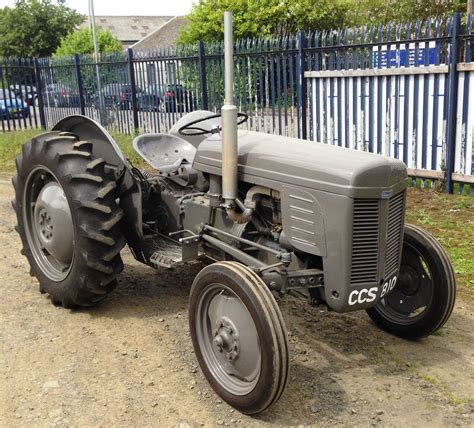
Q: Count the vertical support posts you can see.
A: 6